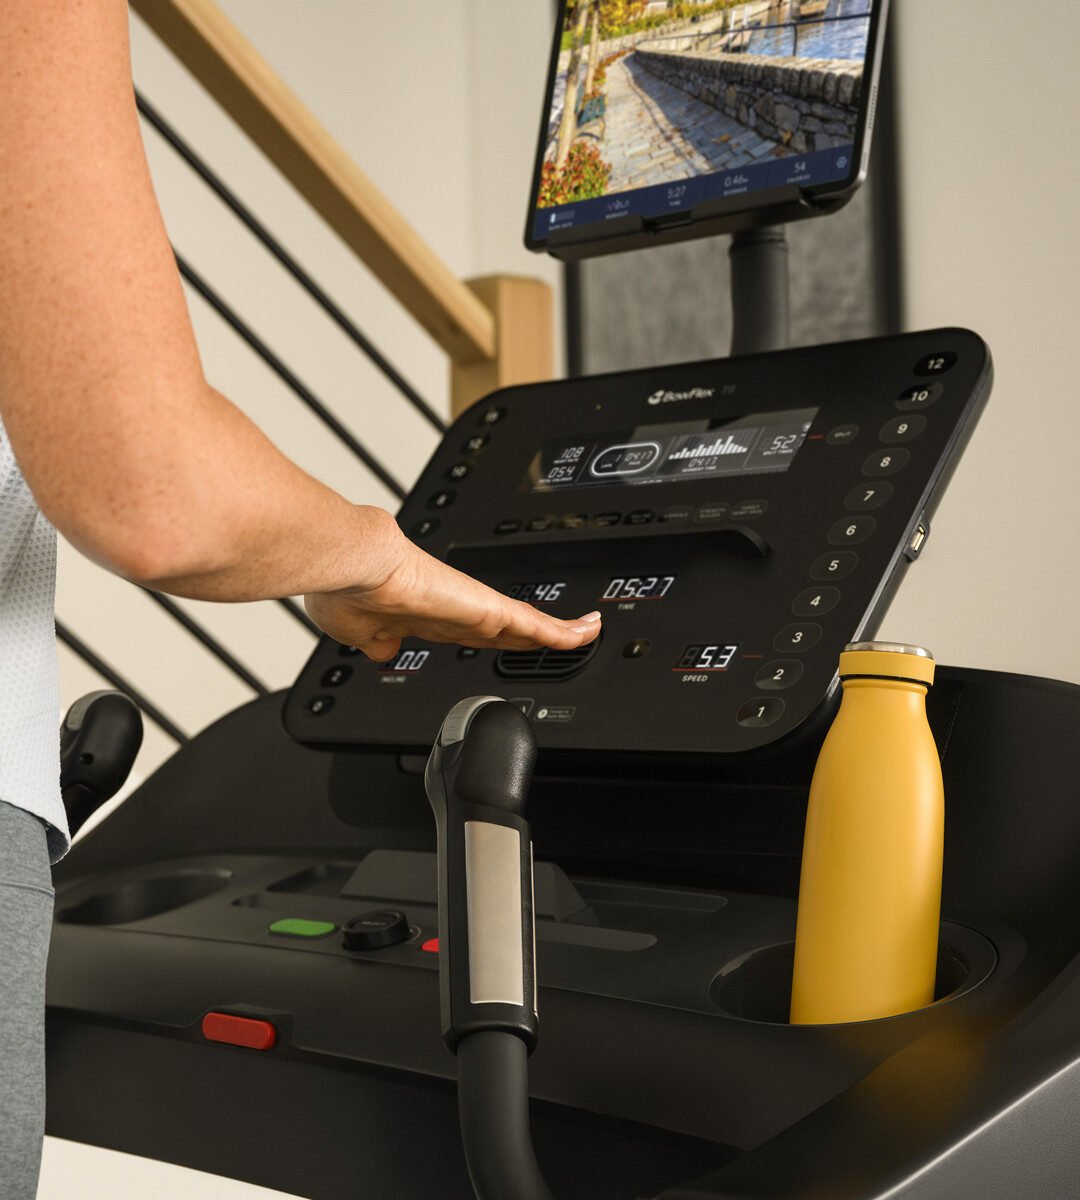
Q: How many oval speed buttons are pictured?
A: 11